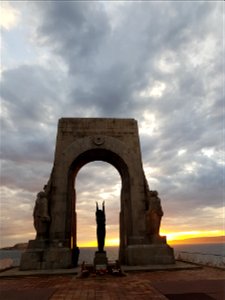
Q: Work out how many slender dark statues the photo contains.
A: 1